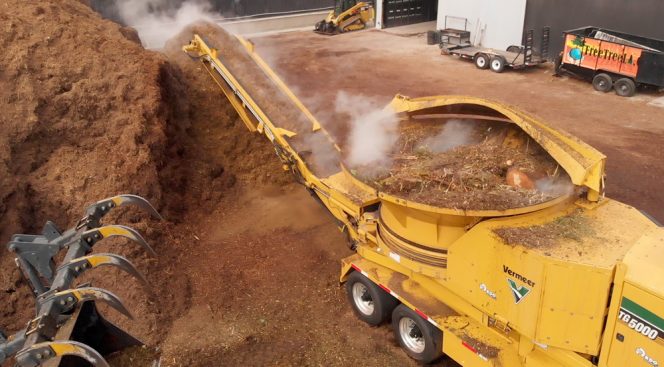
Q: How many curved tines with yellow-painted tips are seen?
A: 5